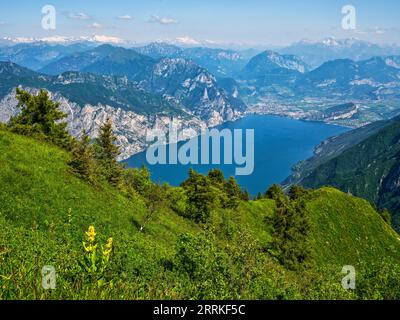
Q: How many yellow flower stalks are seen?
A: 2